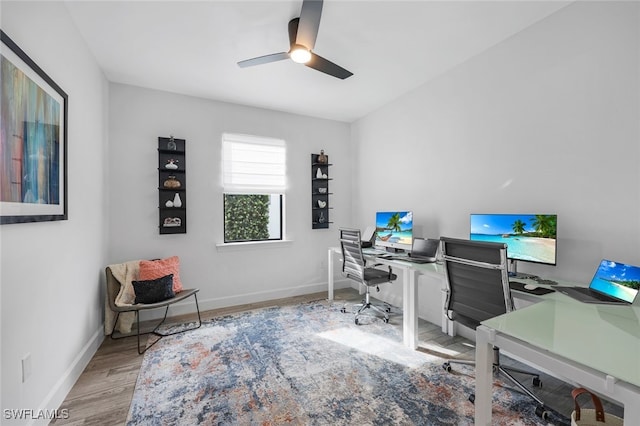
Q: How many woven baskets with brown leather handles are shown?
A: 1